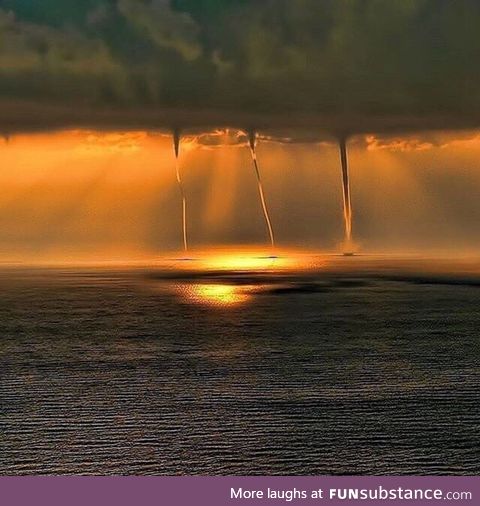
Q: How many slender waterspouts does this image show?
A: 3